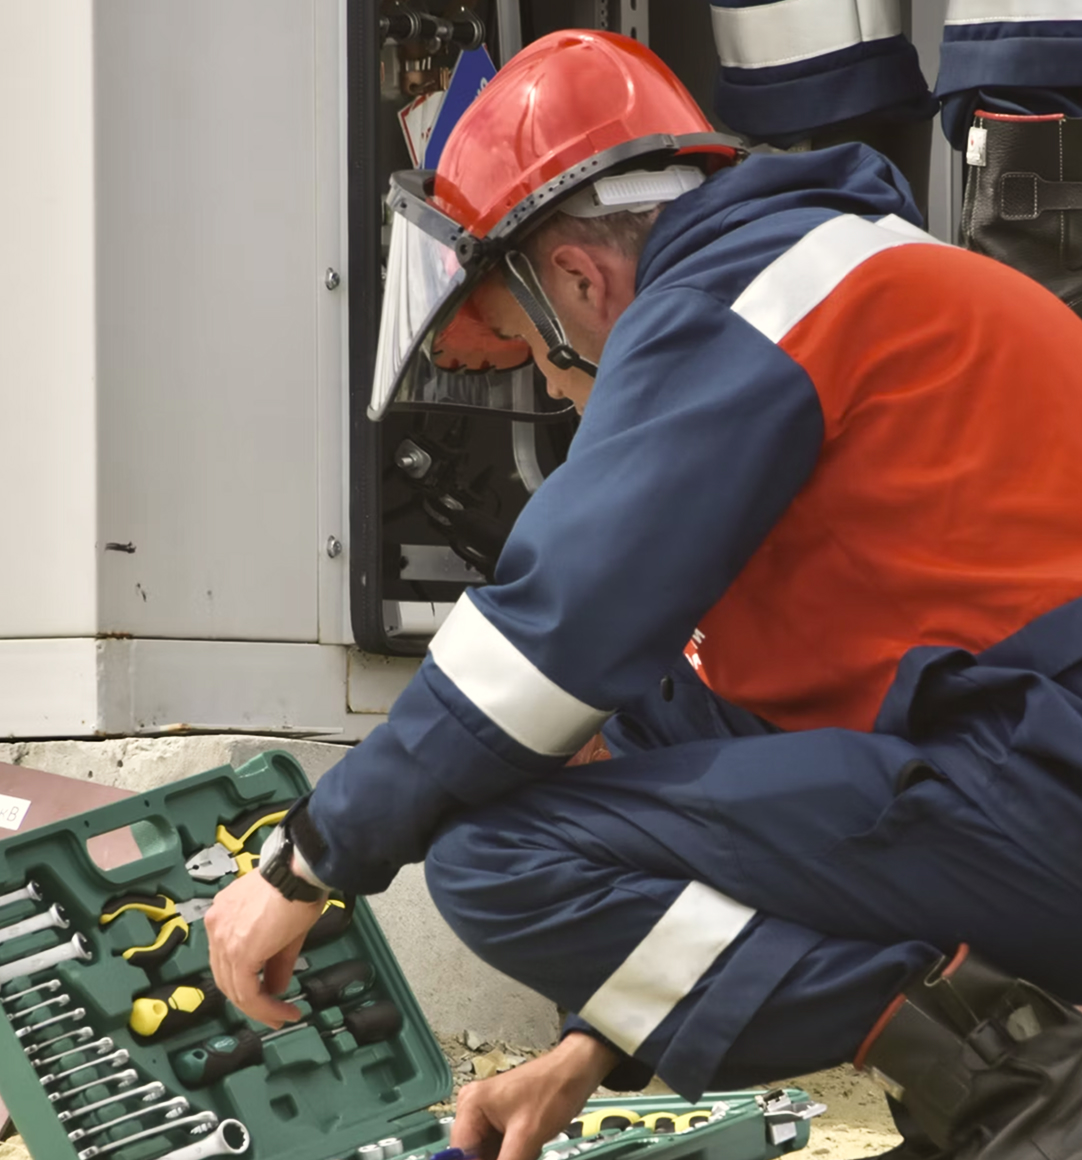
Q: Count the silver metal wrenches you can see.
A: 14